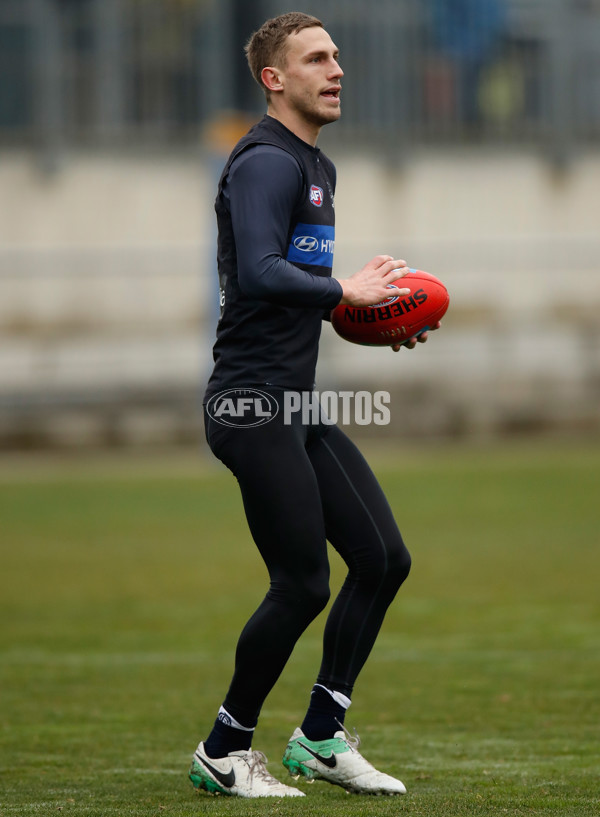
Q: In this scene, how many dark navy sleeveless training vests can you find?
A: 1